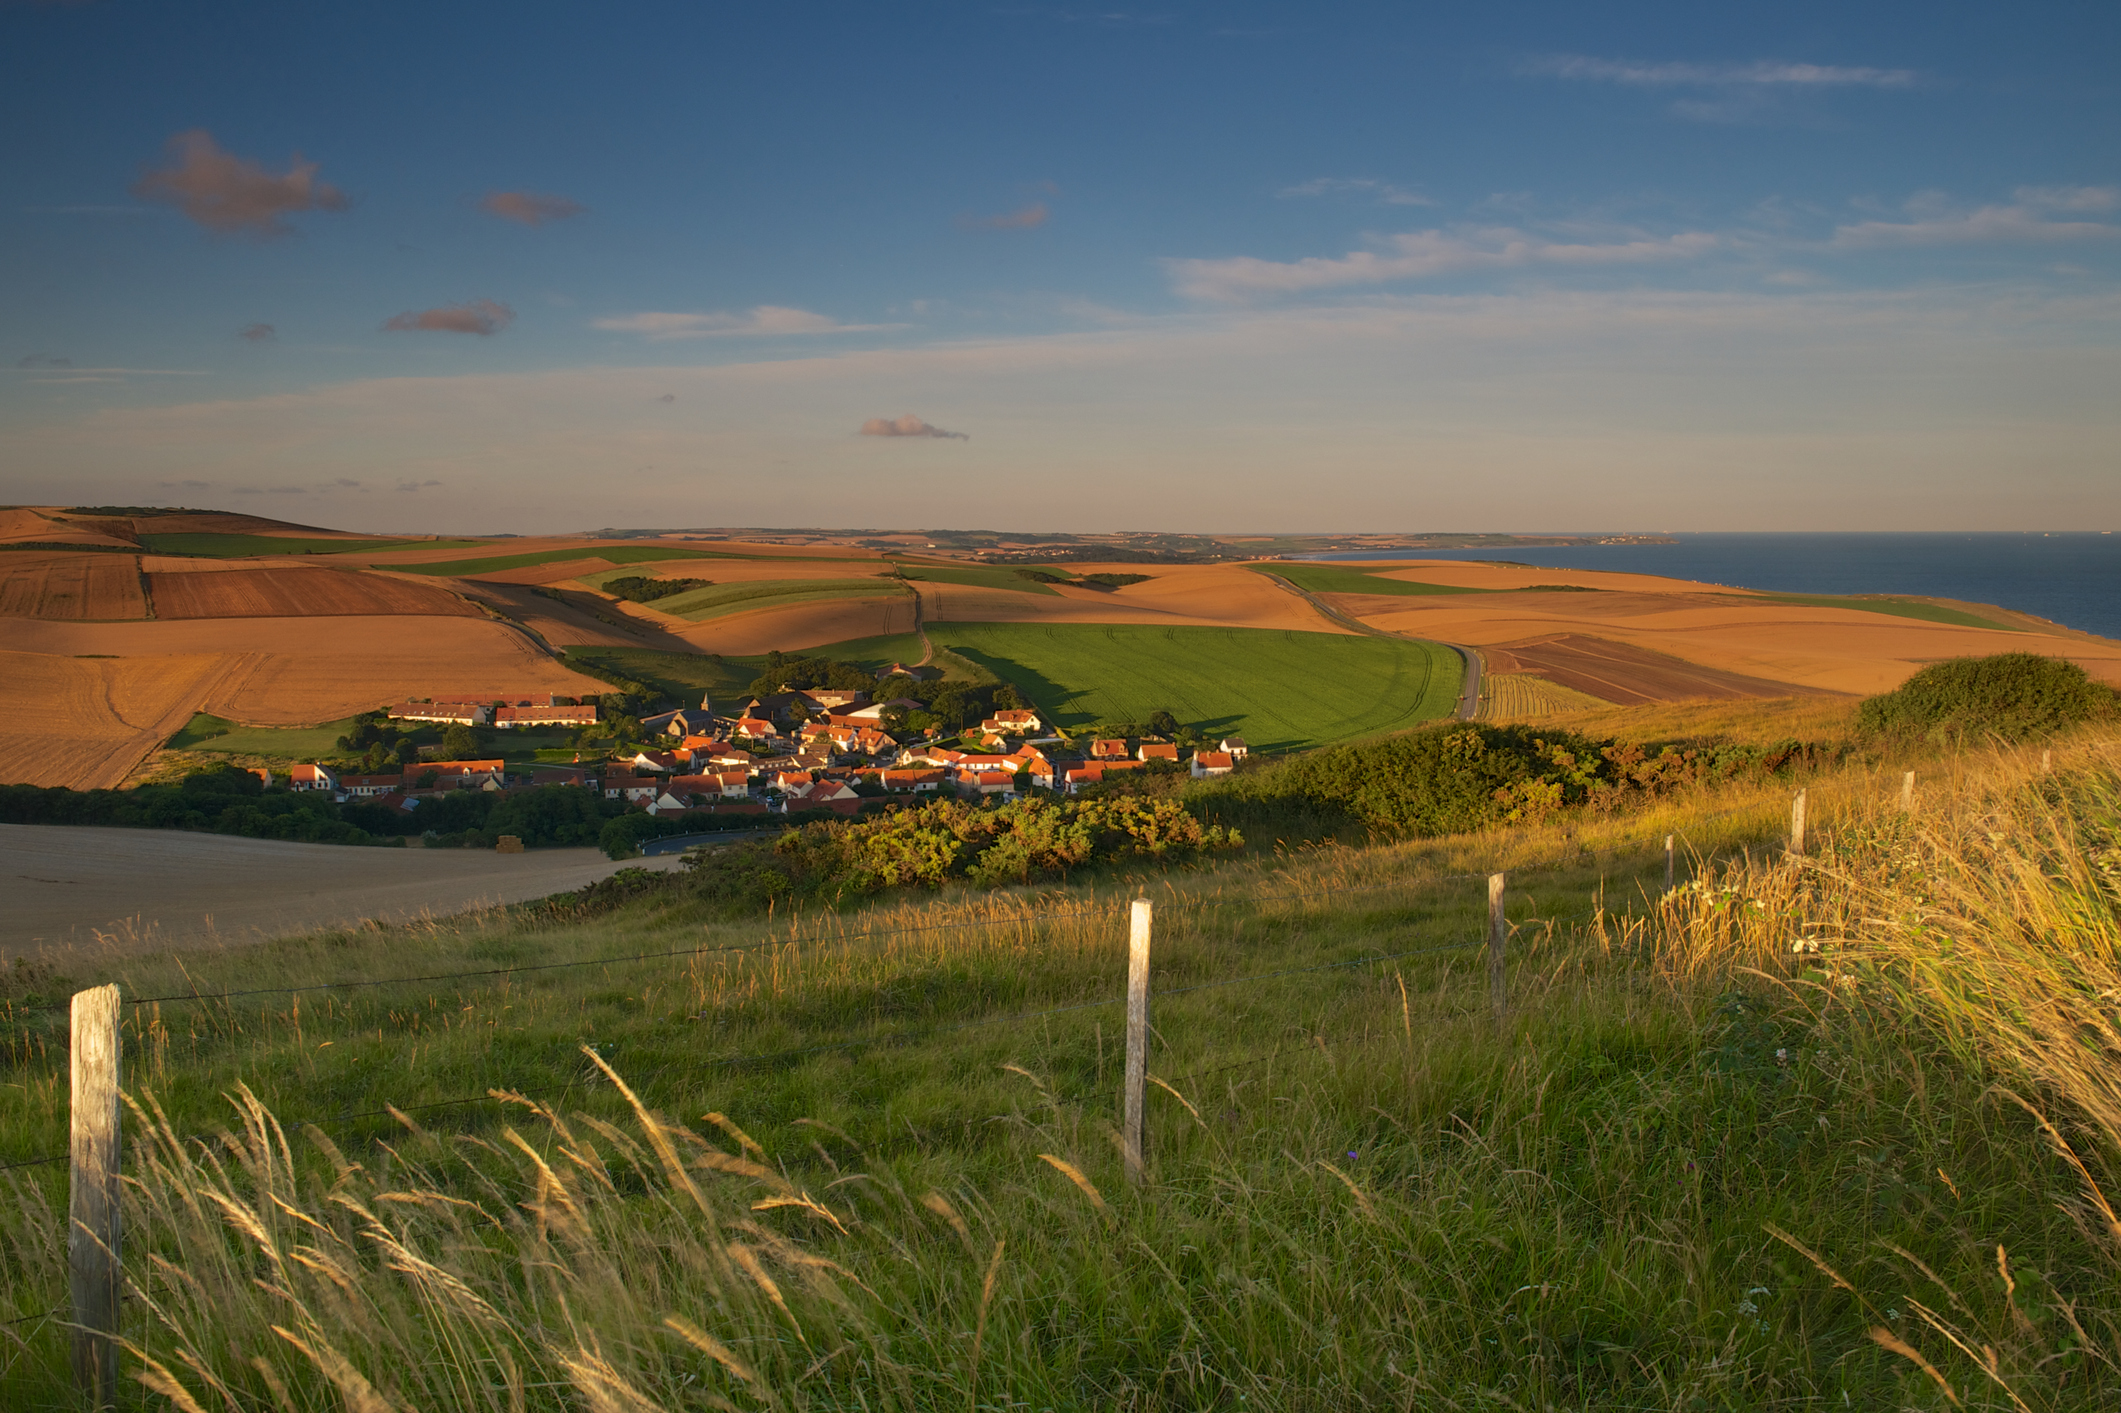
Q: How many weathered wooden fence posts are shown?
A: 7